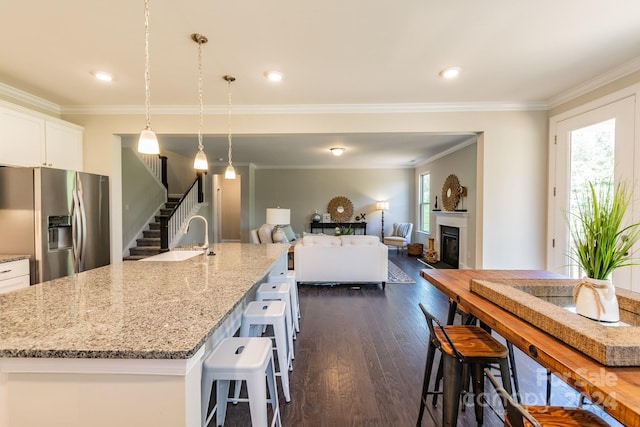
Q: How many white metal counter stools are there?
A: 4